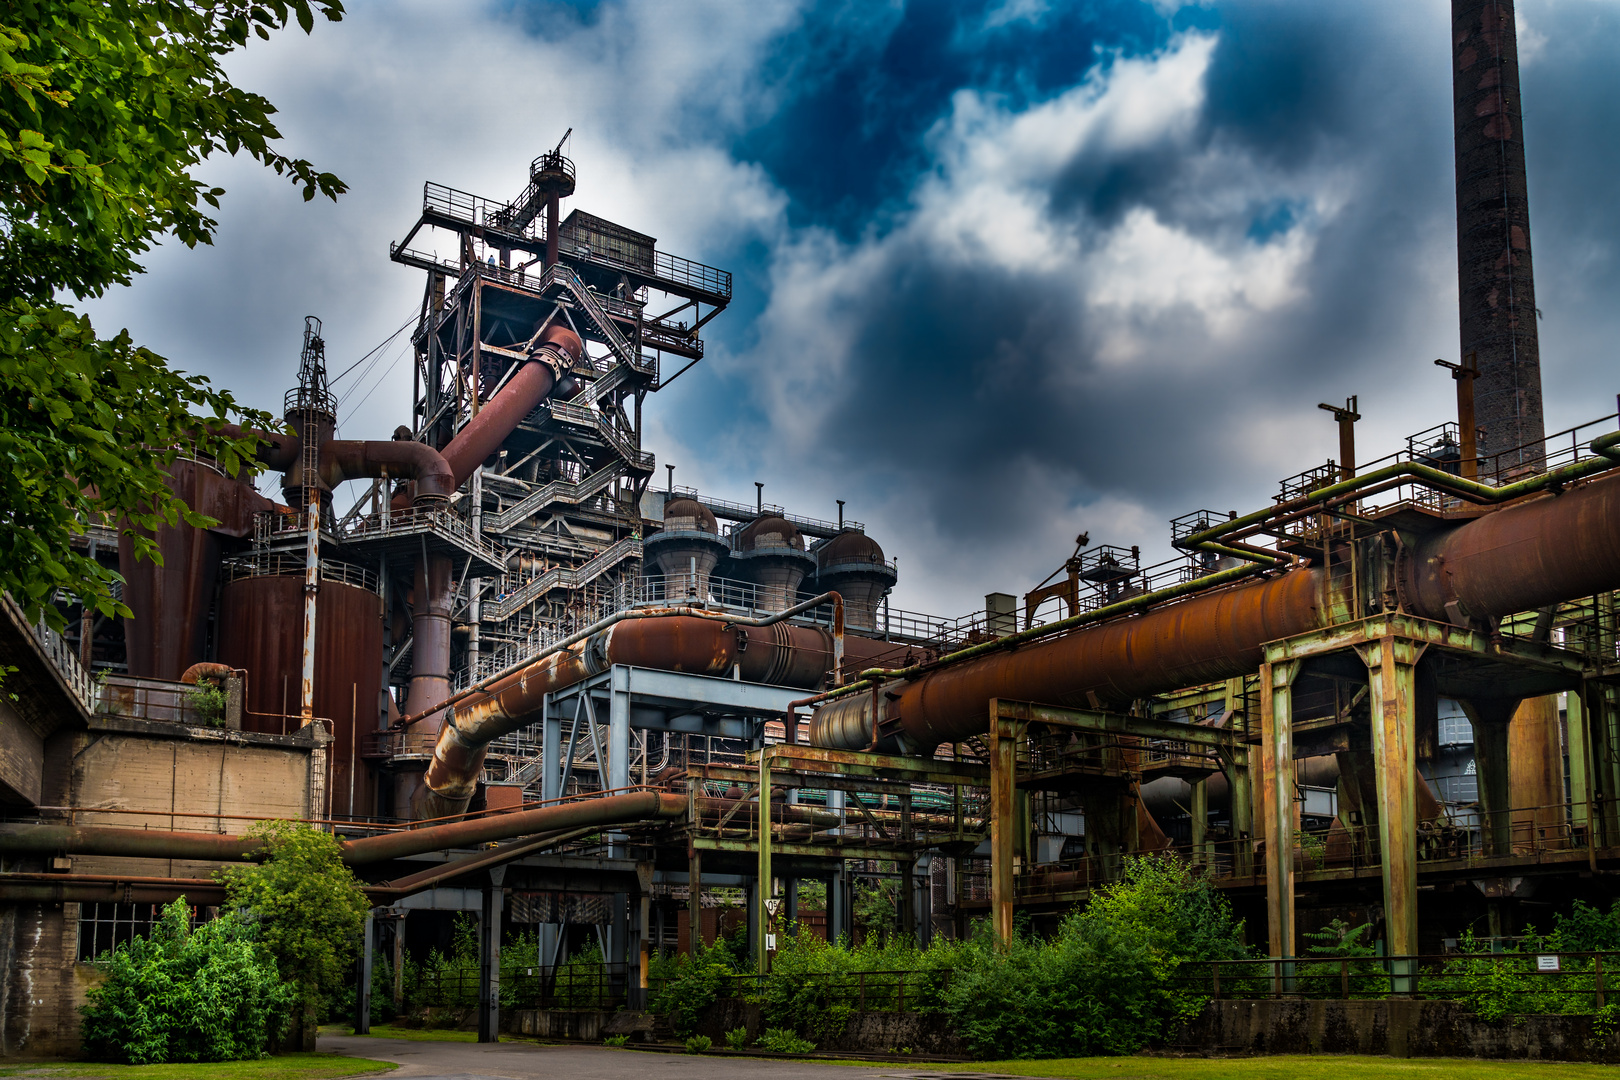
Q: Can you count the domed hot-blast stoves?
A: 3